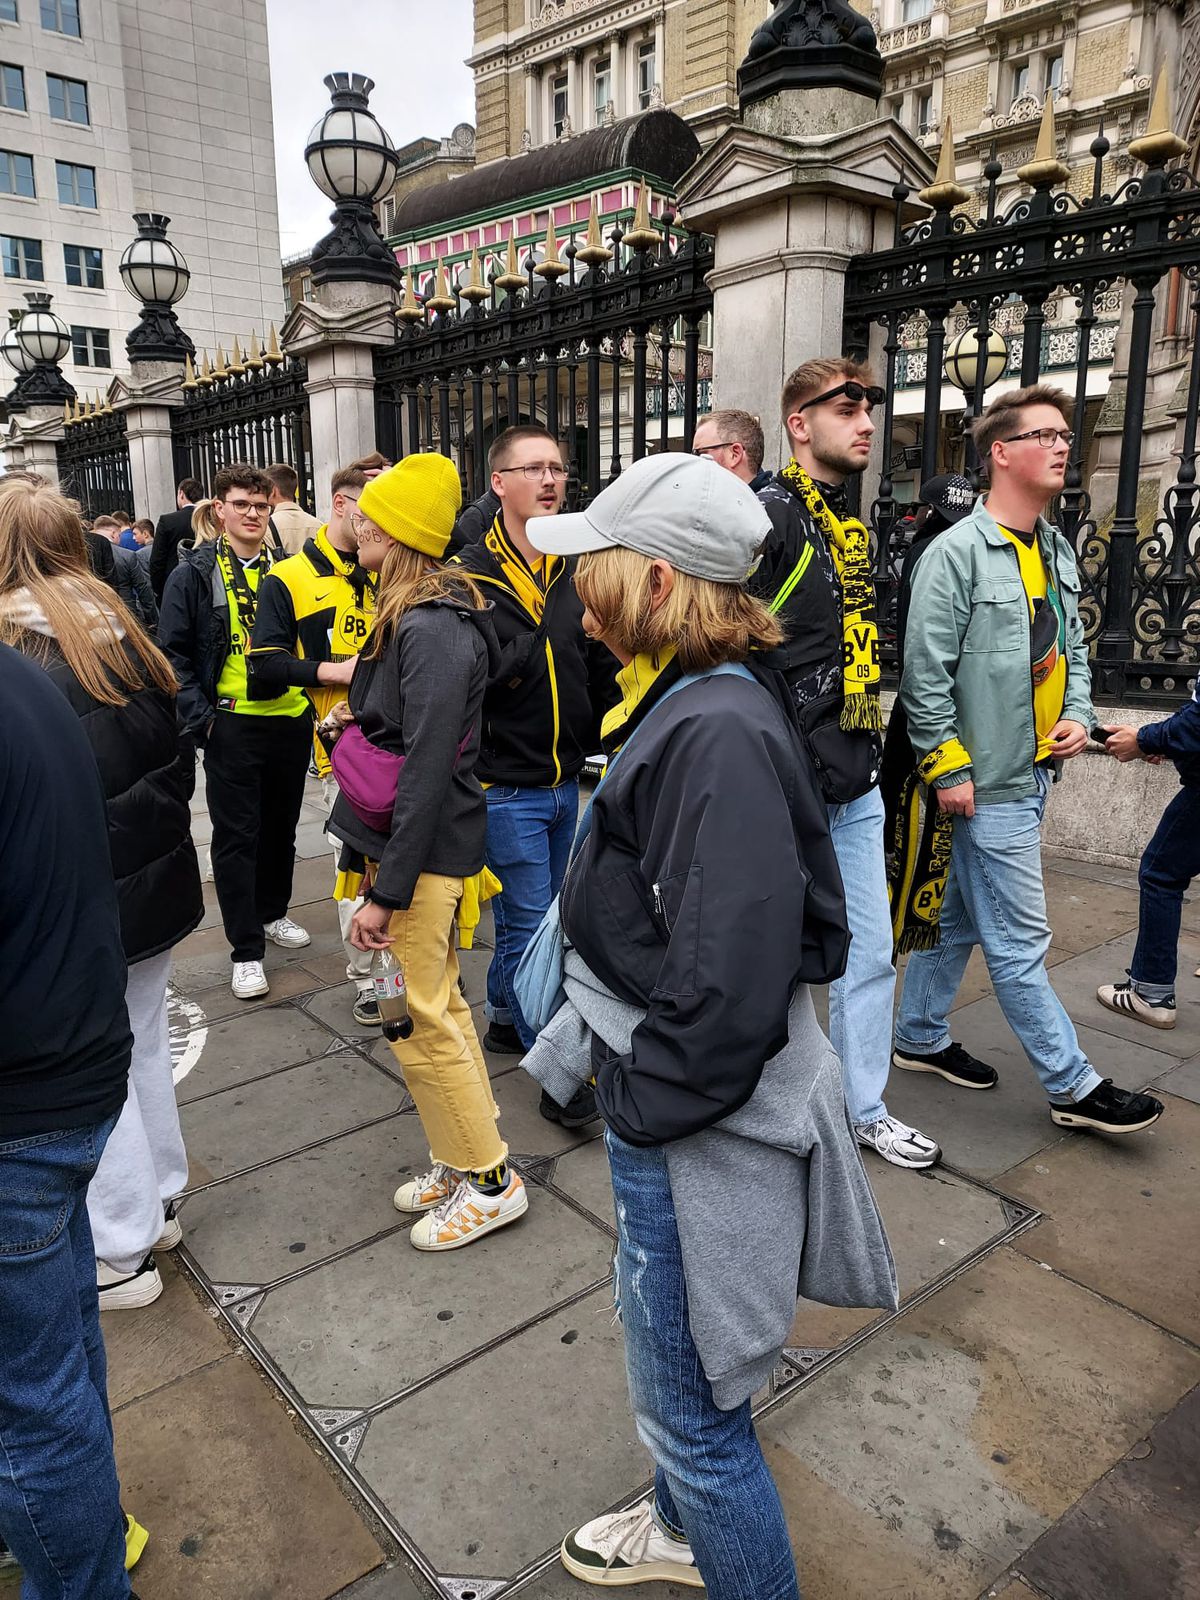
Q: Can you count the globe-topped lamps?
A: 5